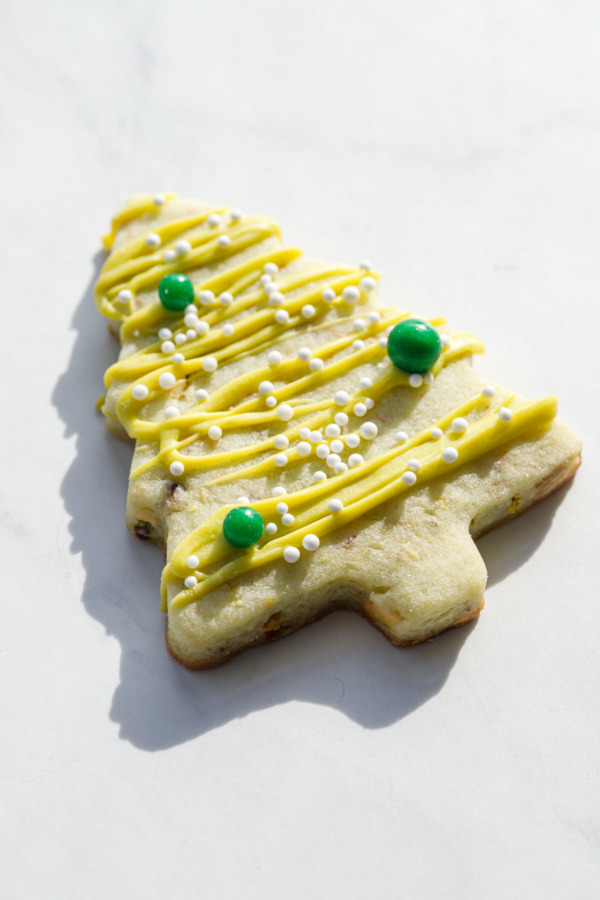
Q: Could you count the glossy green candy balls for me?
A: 3